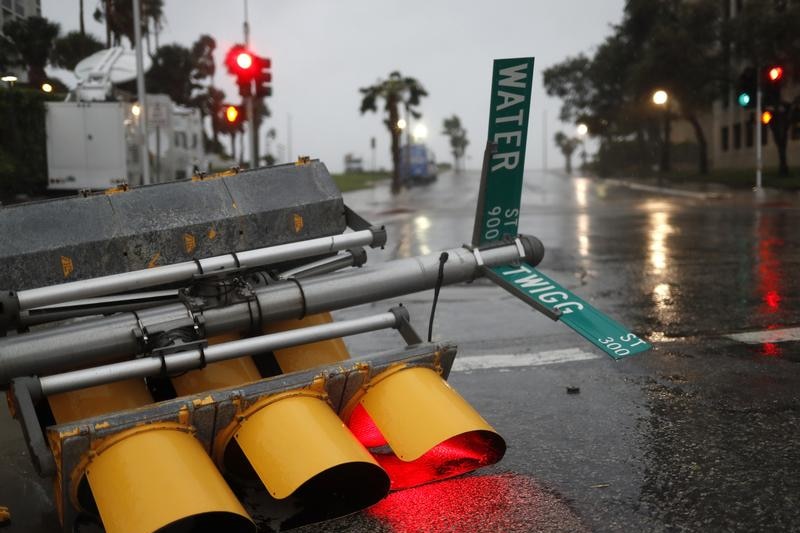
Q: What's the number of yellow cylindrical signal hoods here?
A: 6